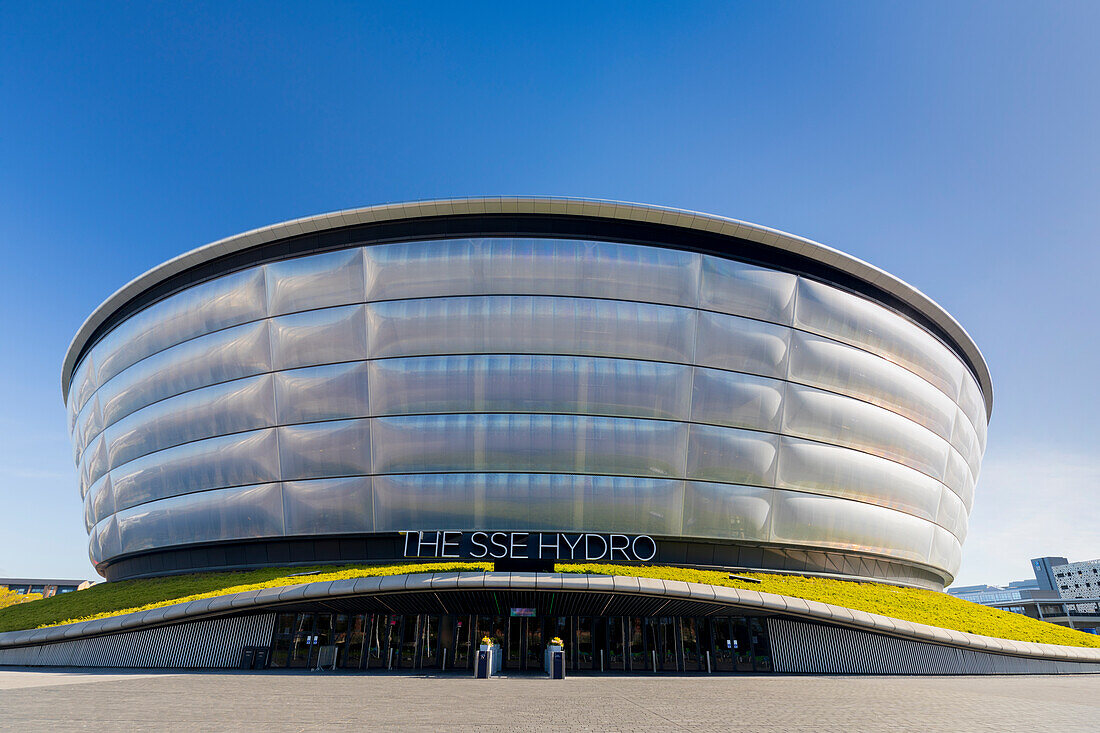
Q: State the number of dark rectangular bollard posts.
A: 2